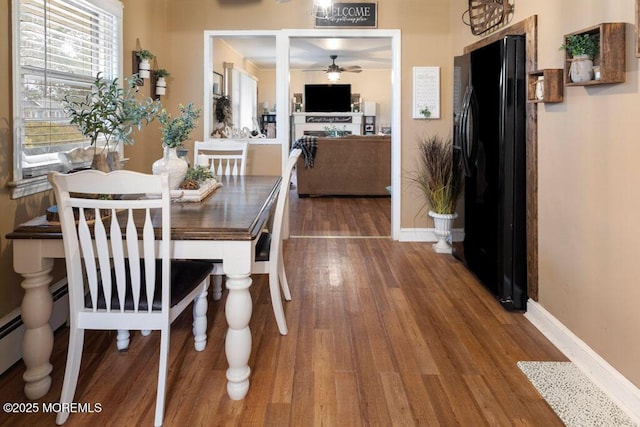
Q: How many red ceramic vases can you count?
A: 0